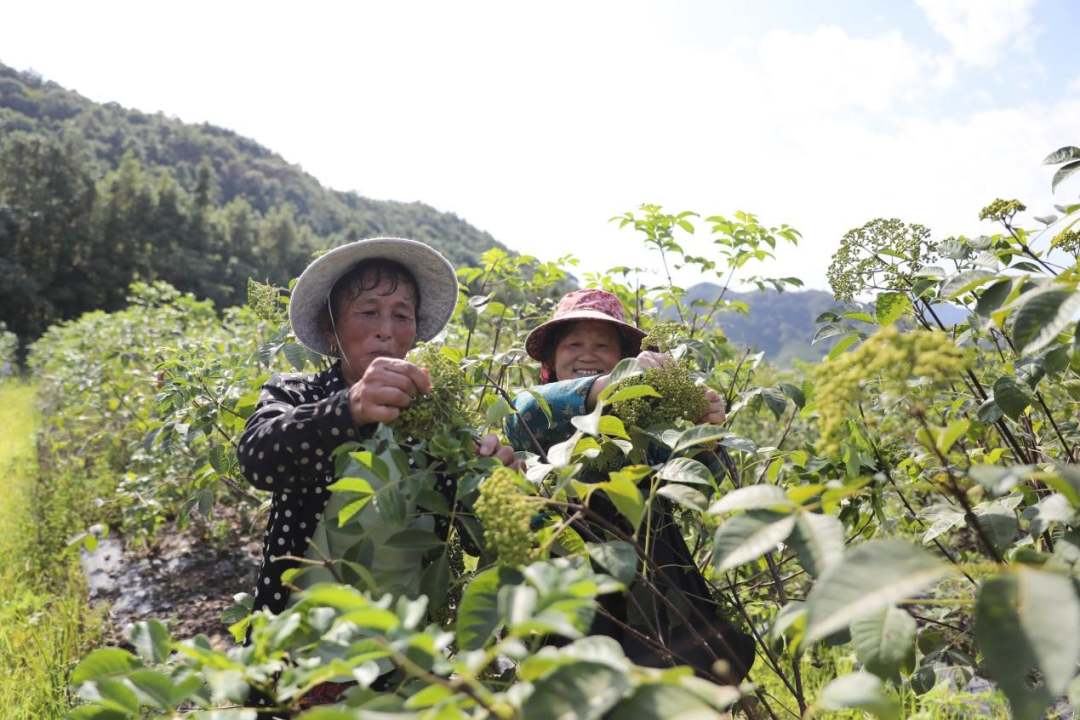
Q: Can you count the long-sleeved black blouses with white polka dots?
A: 1